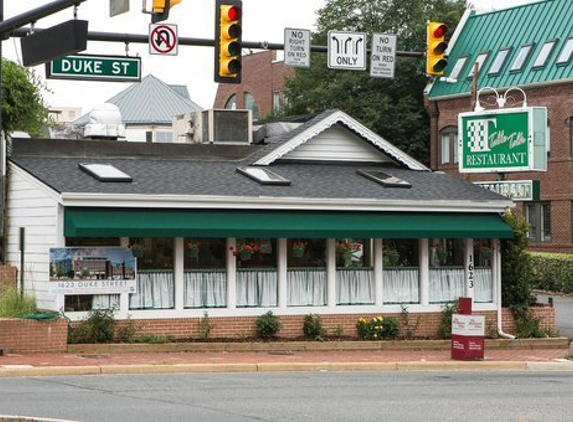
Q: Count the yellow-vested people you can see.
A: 0